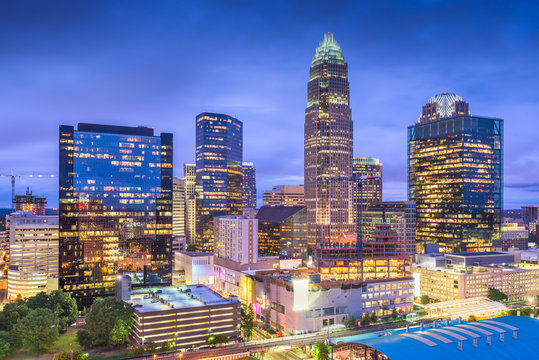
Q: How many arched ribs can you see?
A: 7